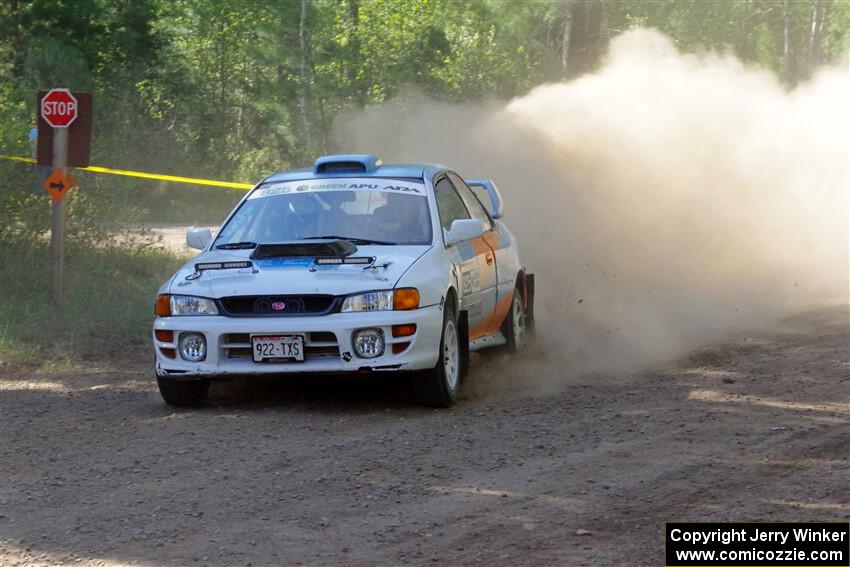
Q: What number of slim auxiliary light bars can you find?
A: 2